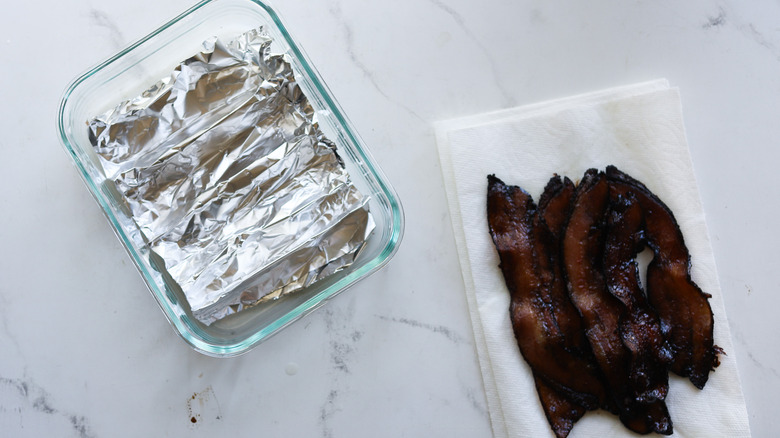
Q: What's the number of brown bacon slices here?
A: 5